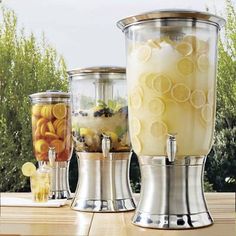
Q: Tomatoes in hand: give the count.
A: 0